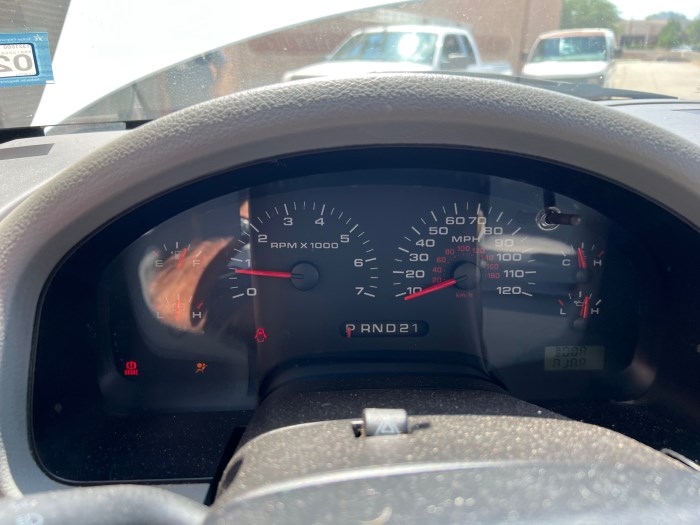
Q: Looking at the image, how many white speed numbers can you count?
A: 12